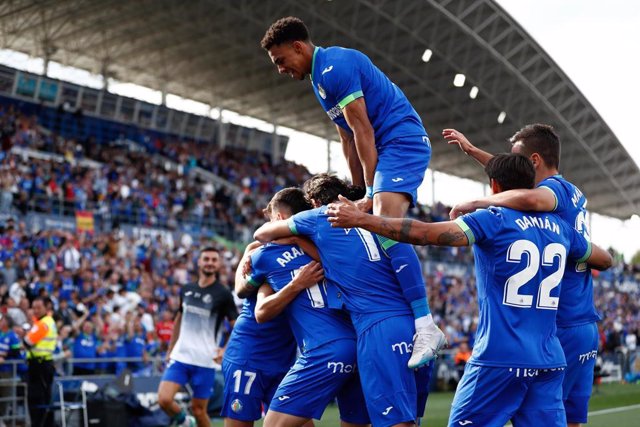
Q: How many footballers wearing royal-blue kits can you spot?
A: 6